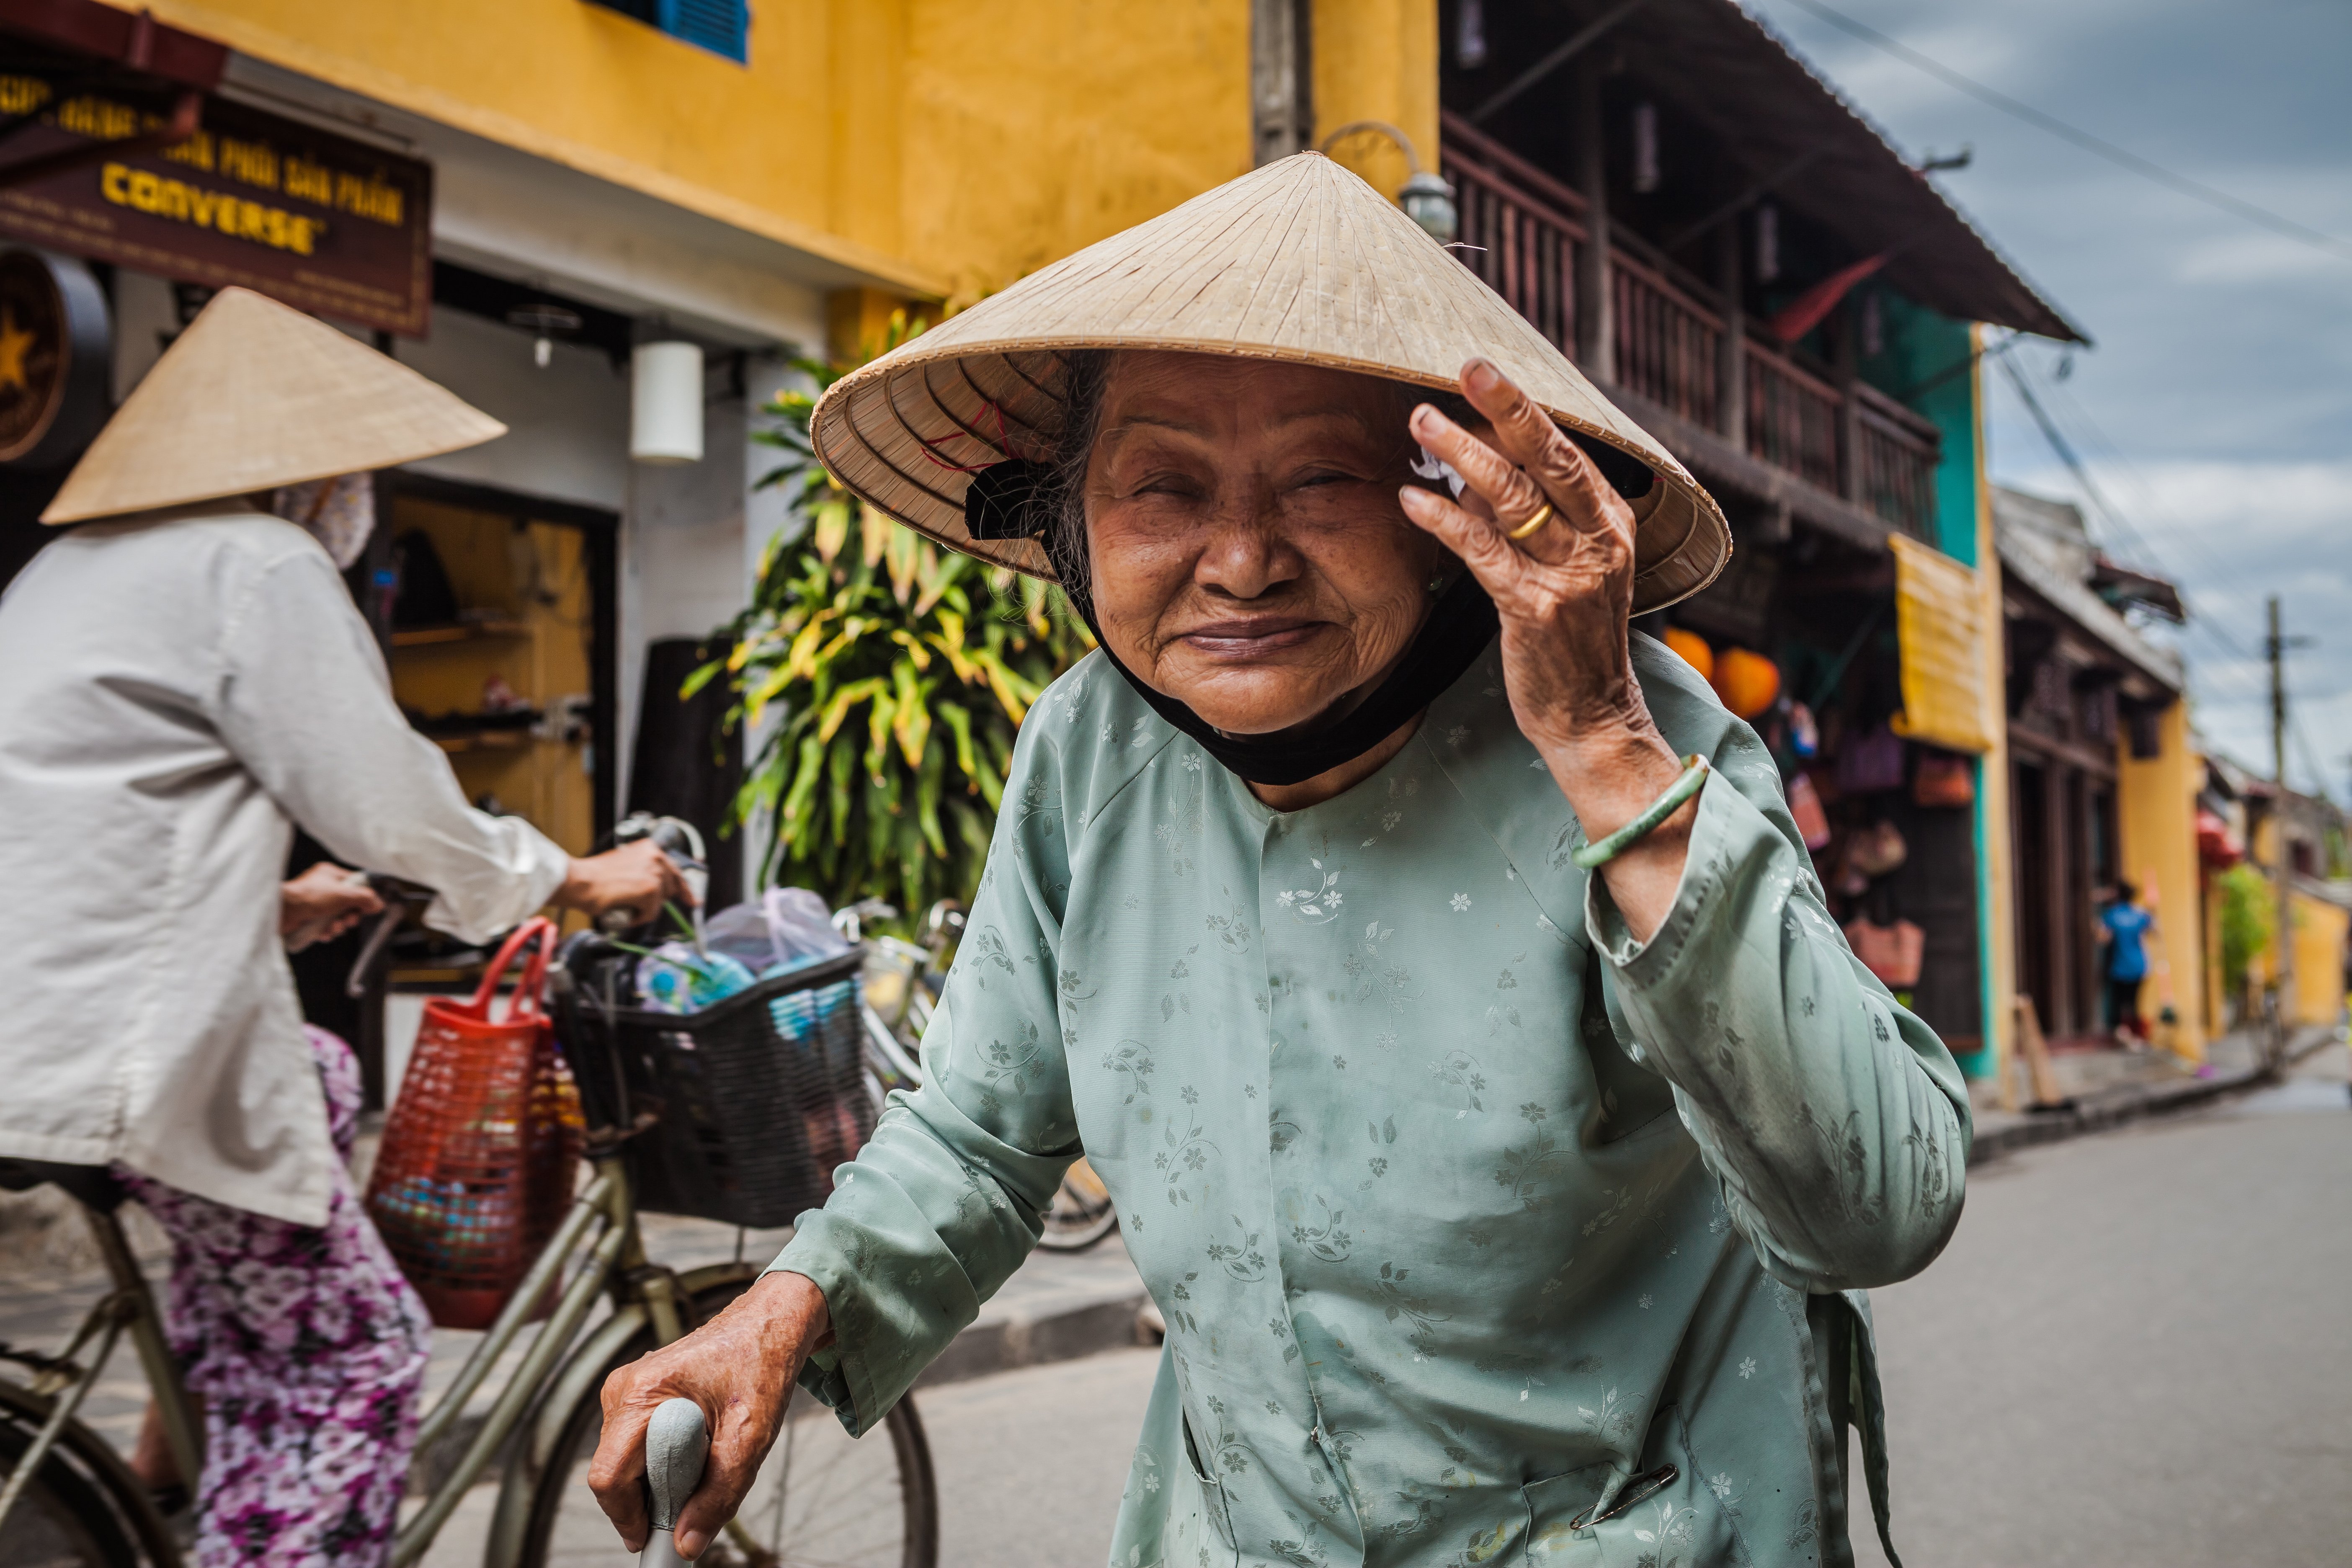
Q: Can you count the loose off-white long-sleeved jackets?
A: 1